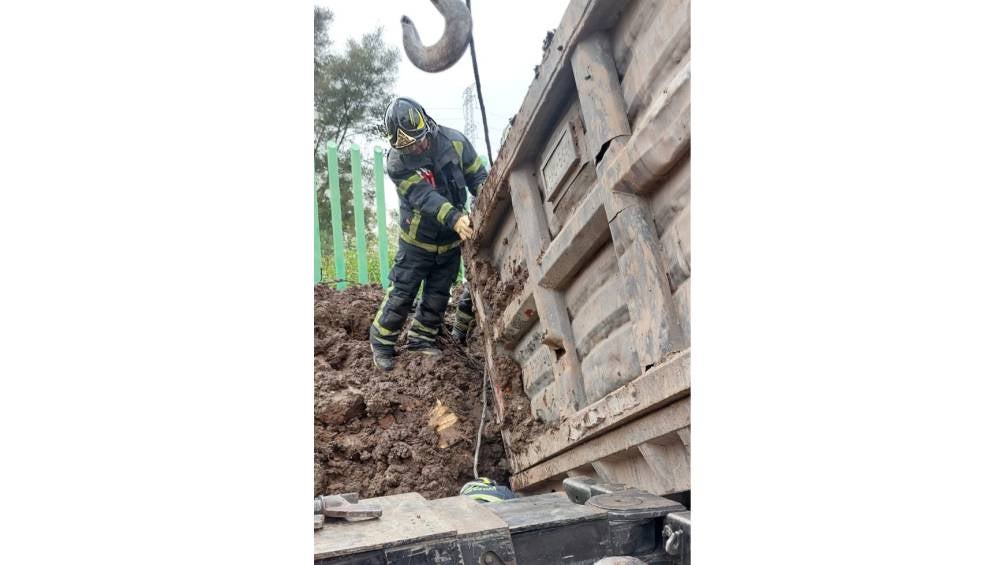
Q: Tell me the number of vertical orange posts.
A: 0